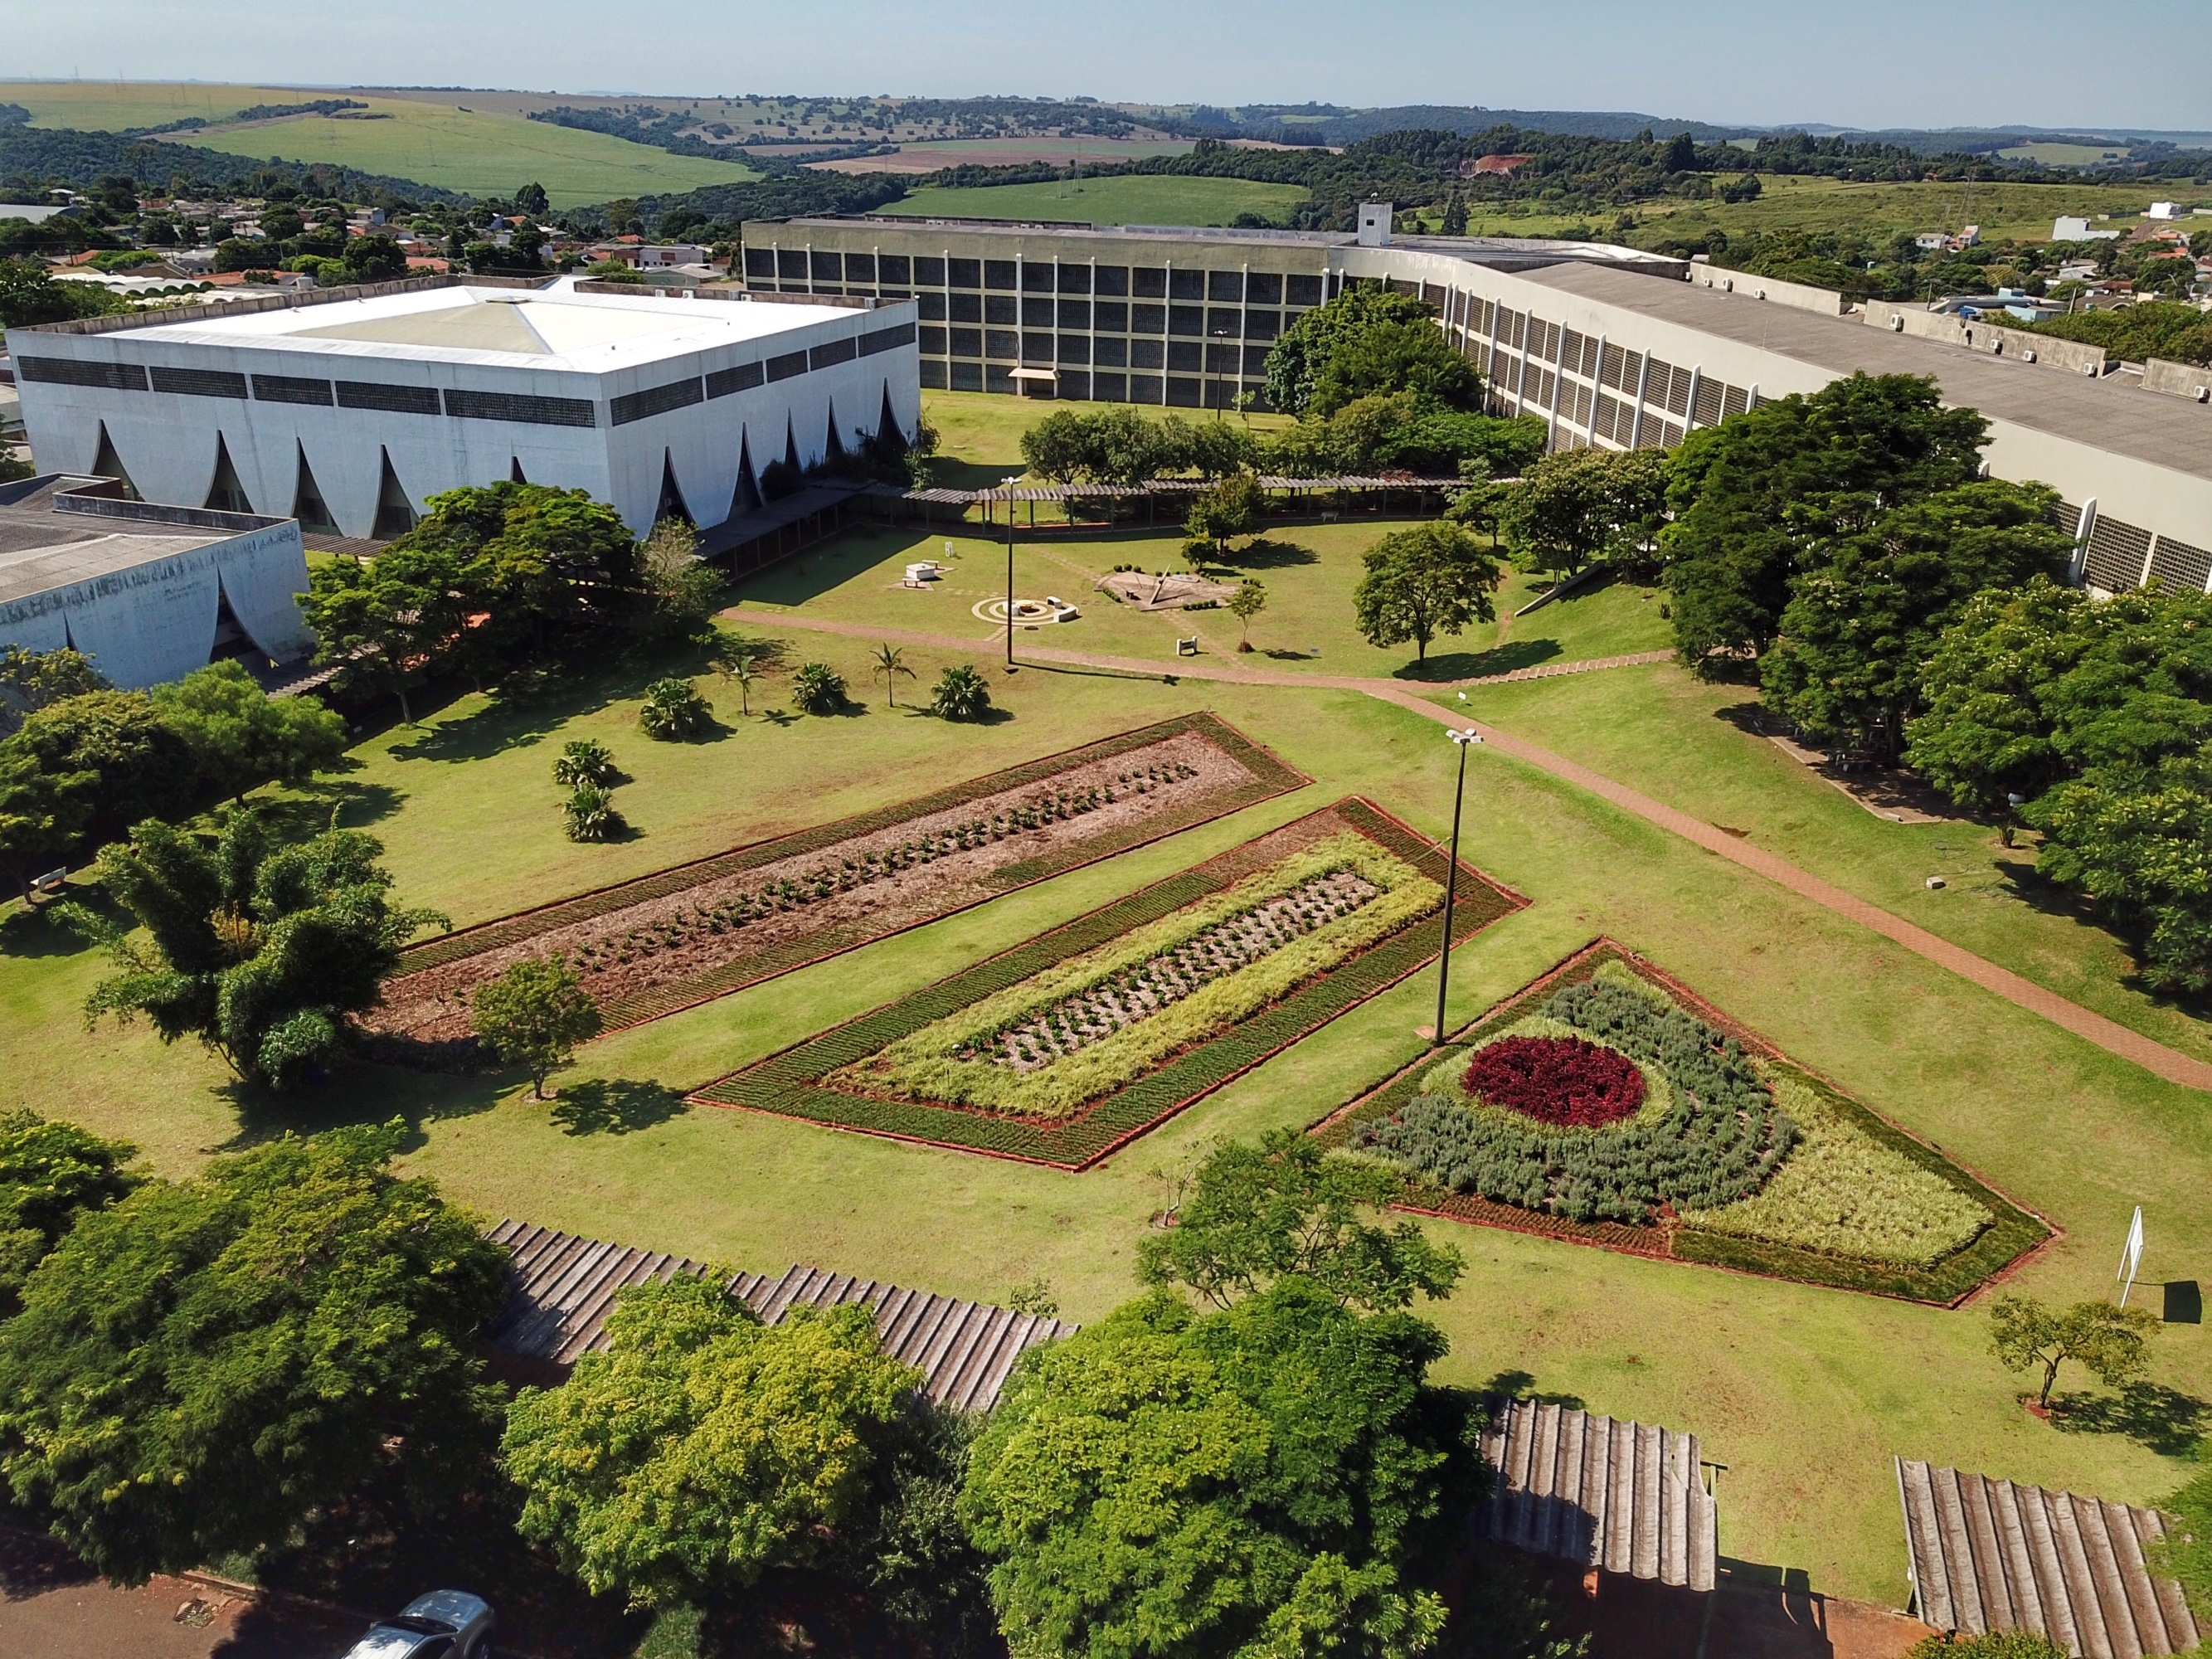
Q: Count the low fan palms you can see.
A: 5